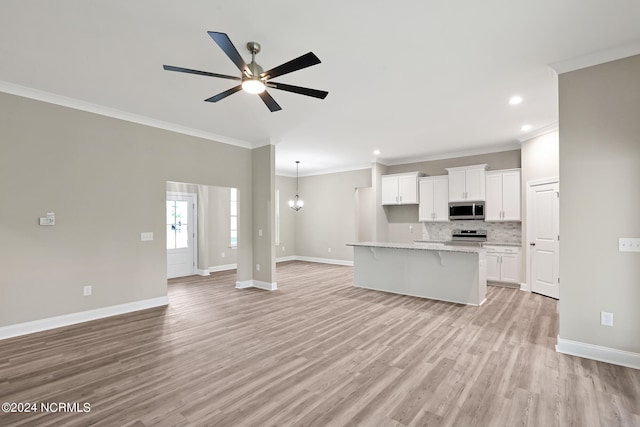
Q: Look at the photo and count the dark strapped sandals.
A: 0